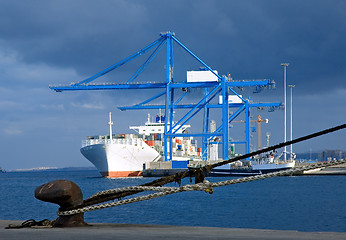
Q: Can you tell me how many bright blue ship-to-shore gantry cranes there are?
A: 2